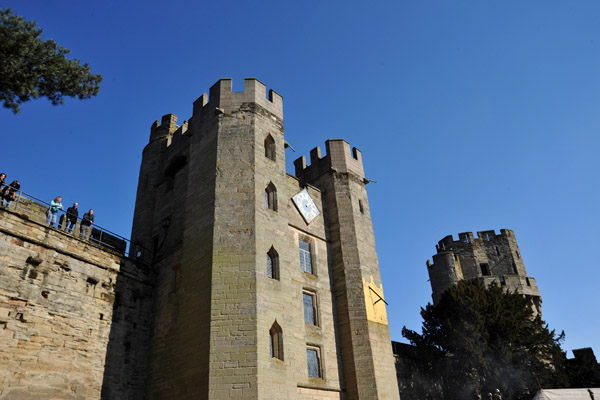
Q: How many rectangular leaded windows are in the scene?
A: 3